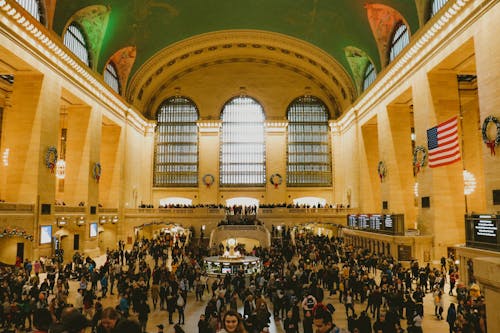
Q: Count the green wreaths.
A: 7